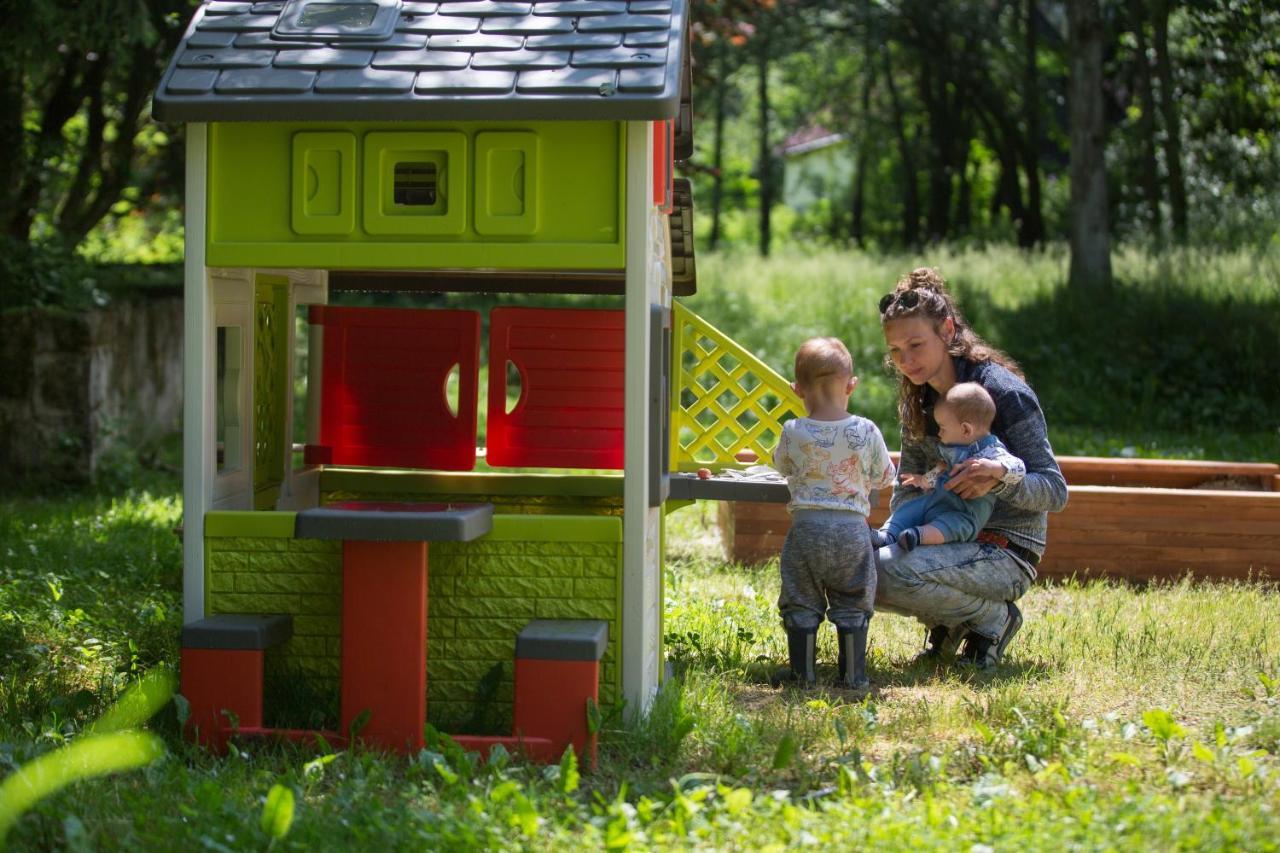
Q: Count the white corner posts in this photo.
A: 2